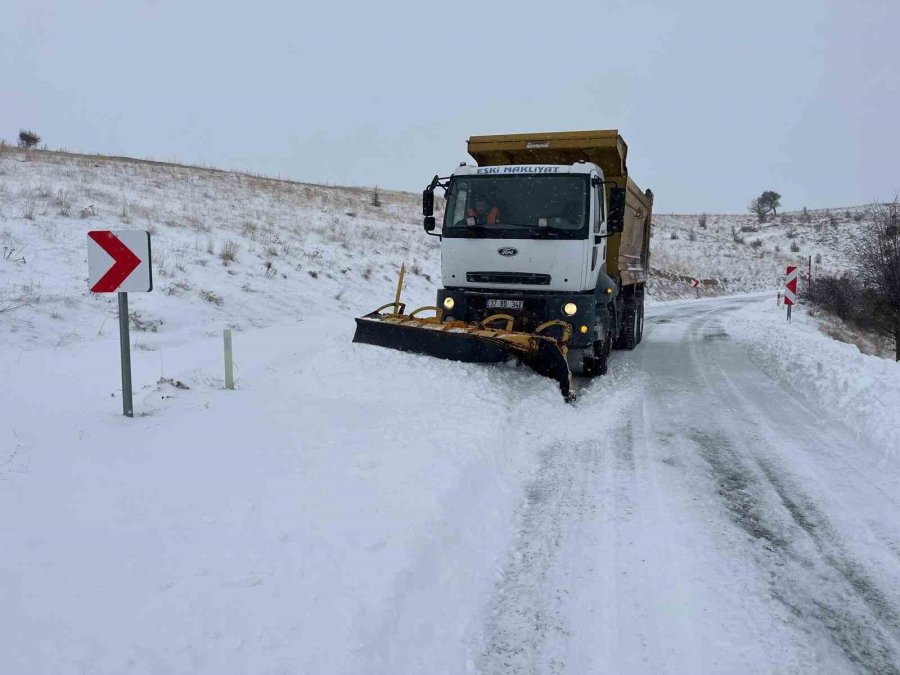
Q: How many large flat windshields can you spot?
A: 1